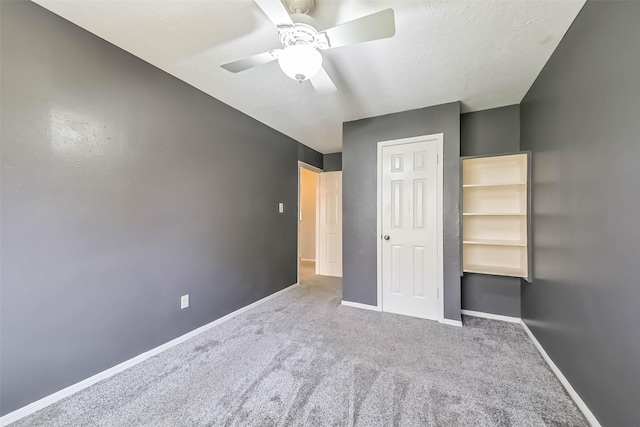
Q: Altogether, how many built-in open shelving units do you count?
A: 1